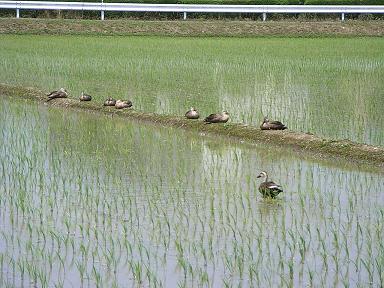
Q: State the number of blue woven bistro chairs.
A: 0